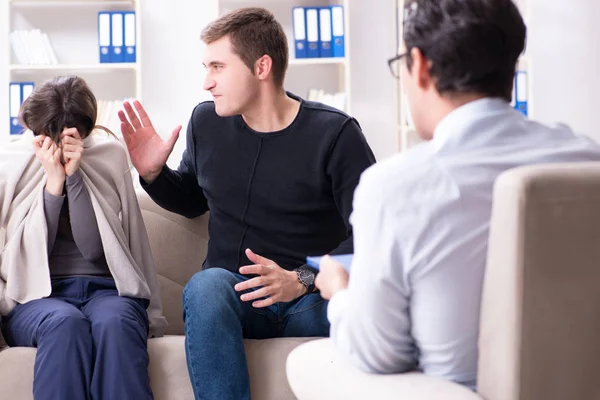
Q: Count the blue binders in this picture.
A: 10